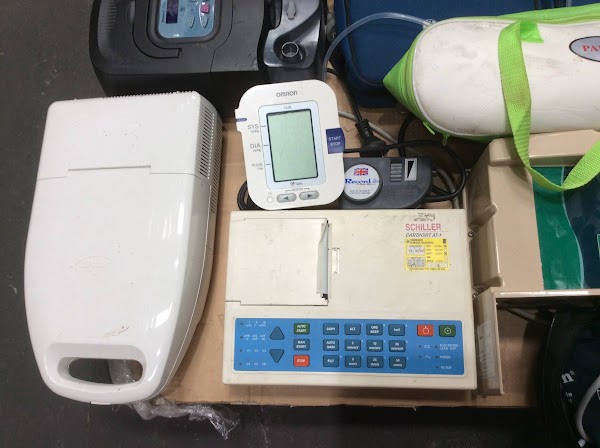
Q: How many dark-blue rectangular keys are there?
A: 13